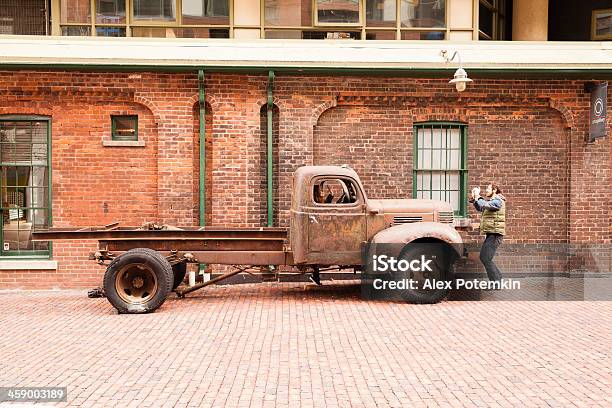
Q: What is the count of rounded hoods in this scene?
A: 1